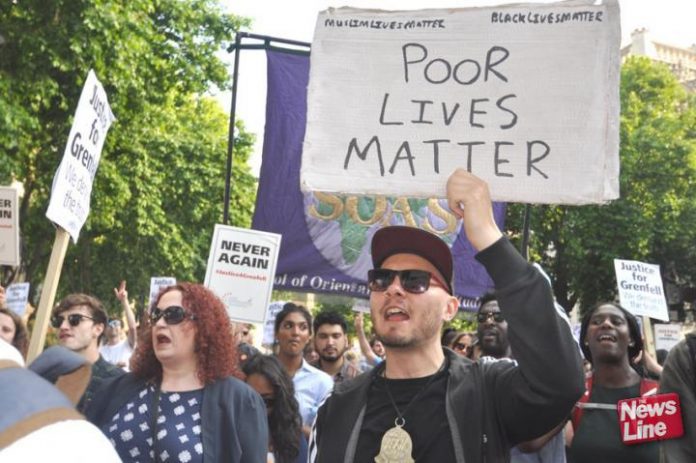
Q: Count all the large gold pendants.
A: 1